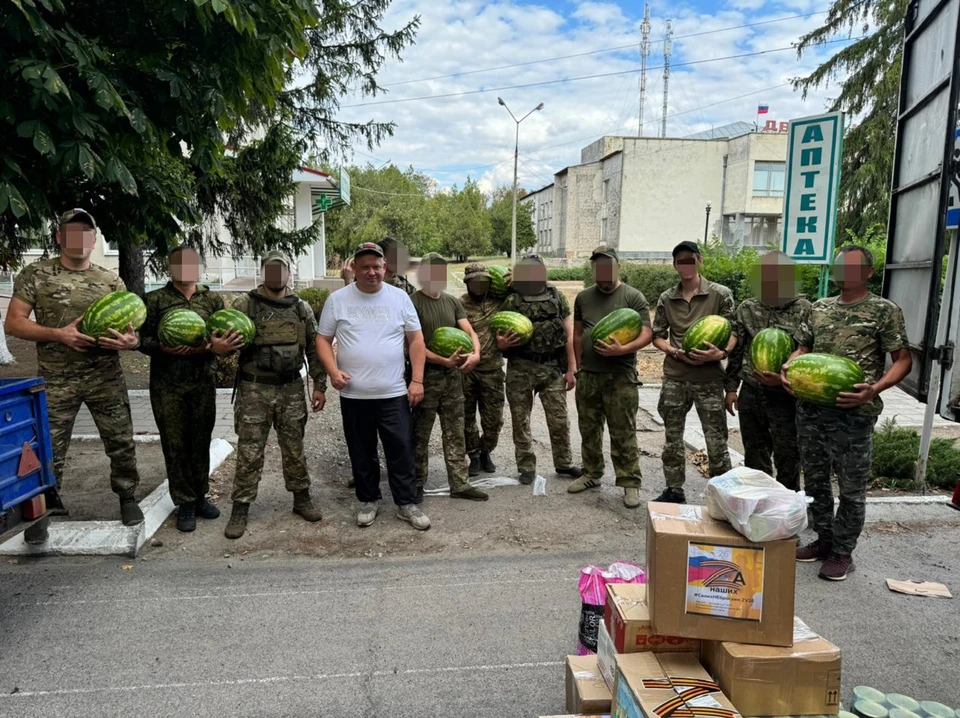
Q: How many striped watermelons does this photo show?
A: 10